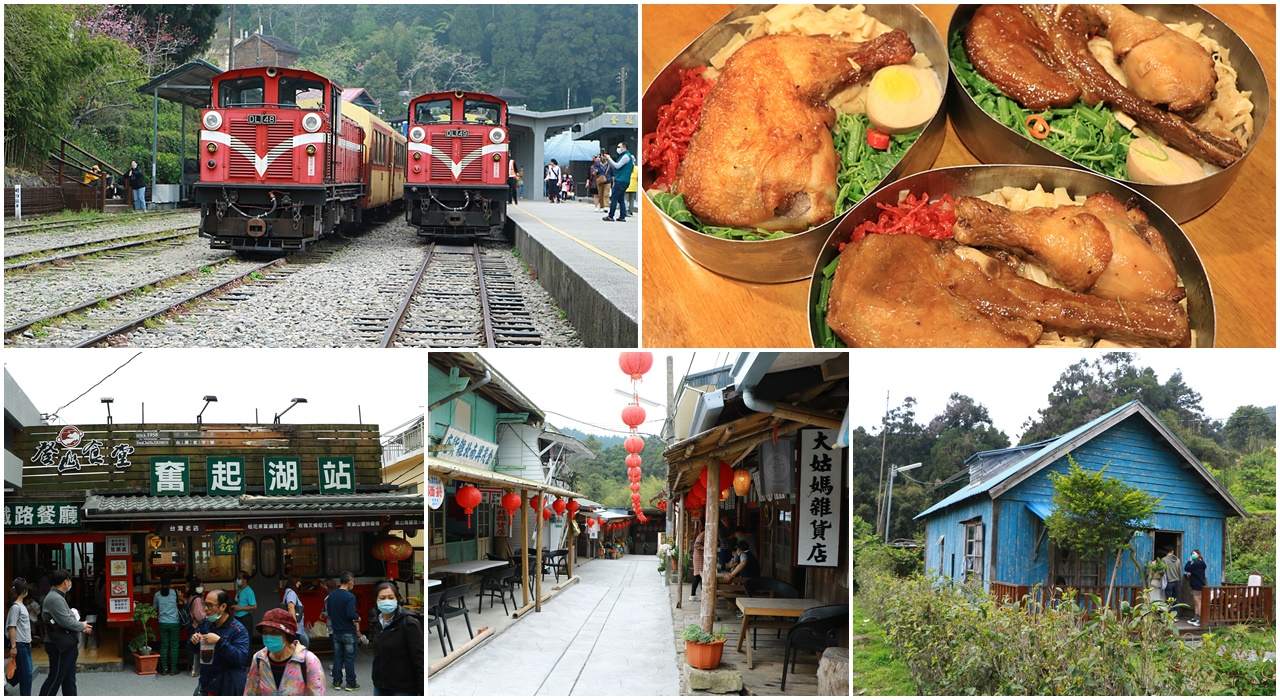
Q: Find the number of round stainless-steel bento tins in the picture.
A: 3